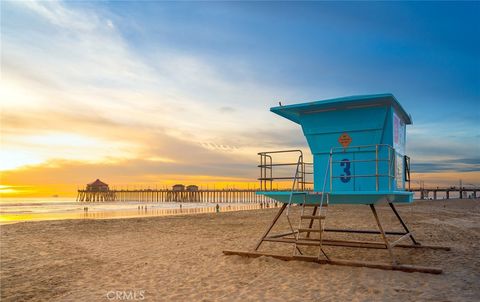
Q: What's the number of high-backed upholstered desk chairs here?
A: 0